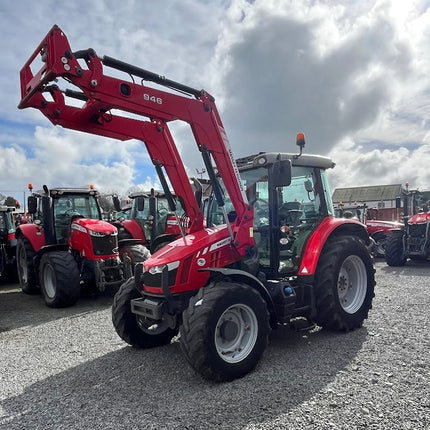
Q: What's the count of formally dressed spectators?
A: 0